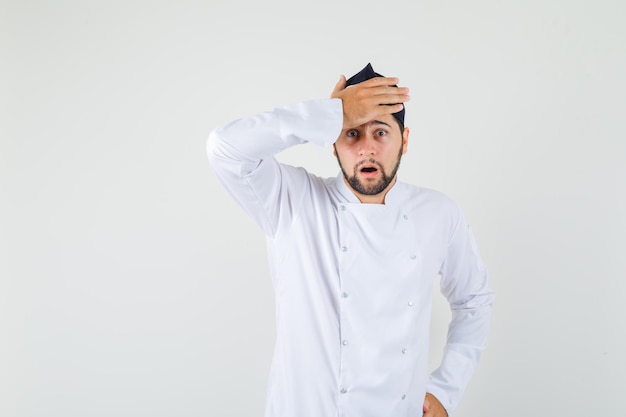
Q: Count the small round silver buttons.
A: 10